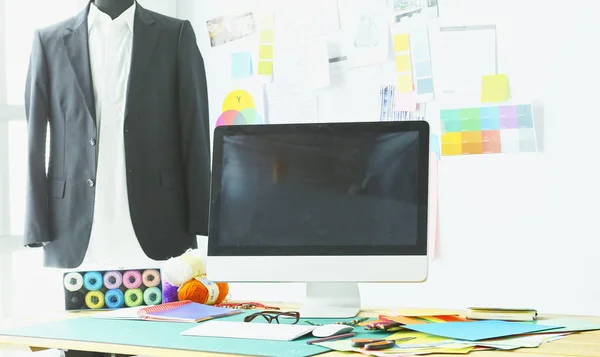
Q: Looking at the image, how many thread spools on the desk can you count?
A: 10